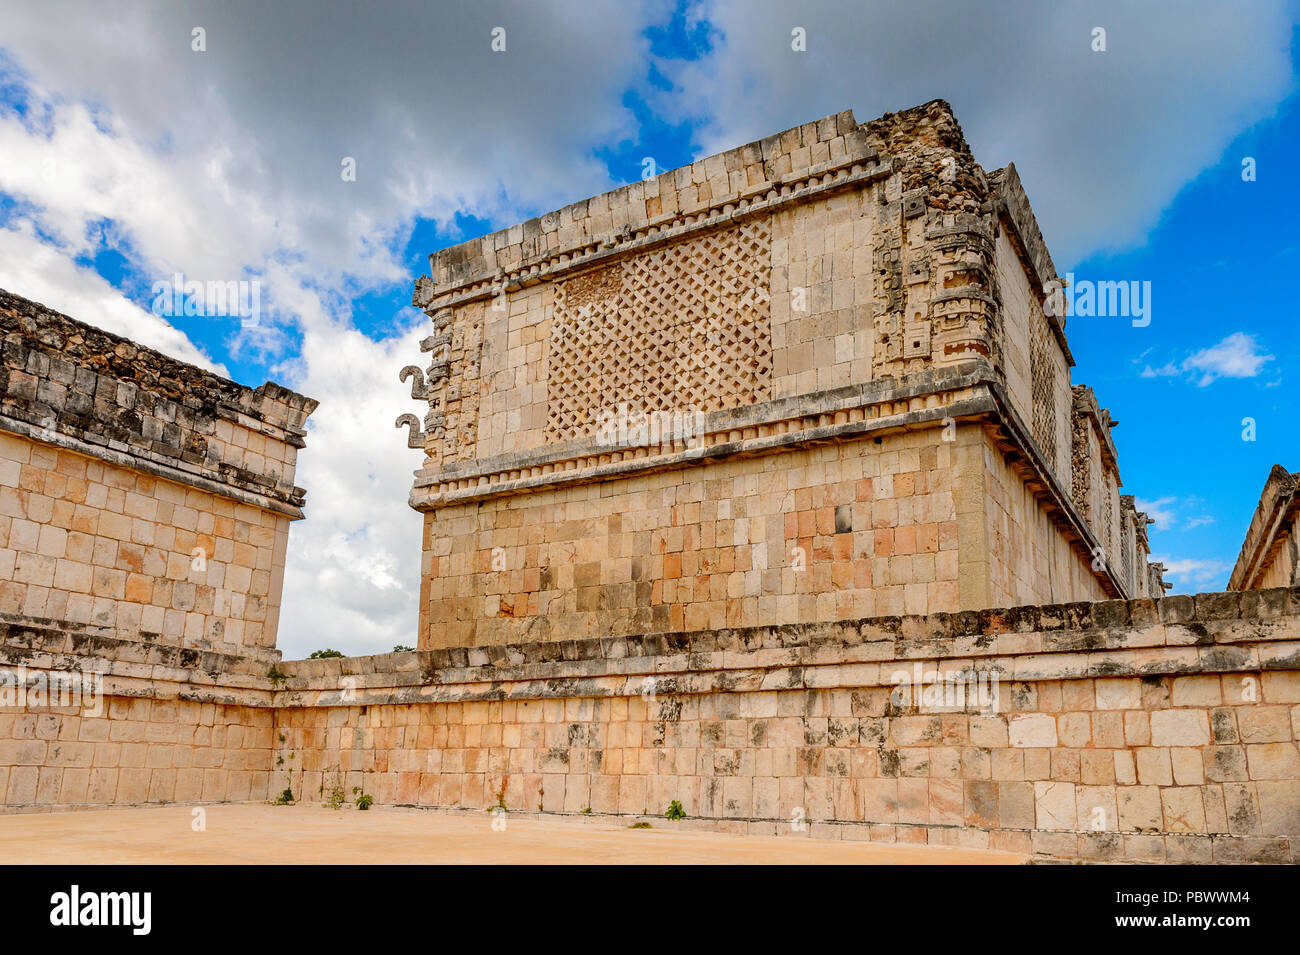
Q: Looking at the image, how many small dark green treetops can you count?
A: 2